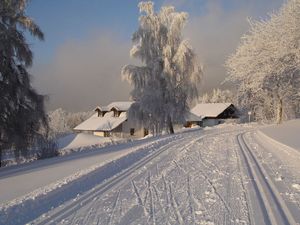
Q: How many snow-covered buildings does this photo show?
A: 2